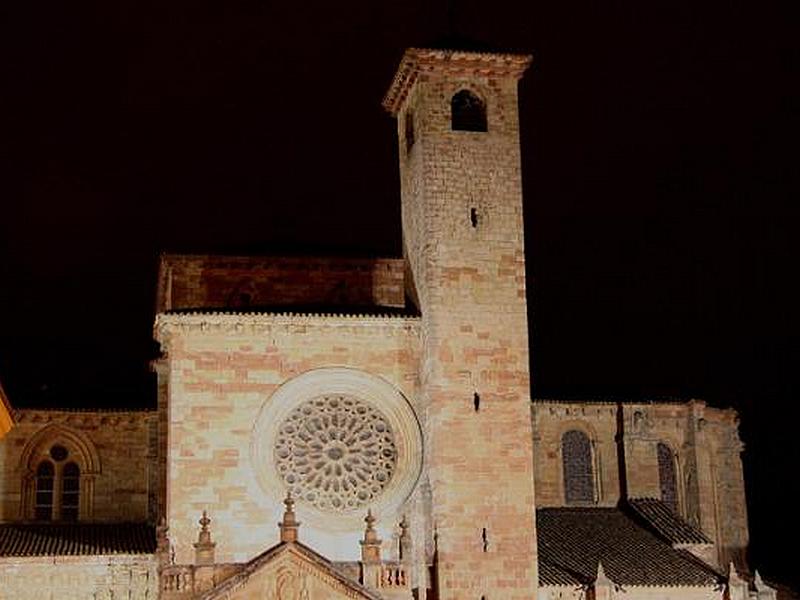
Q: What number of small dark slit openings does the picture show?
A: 3